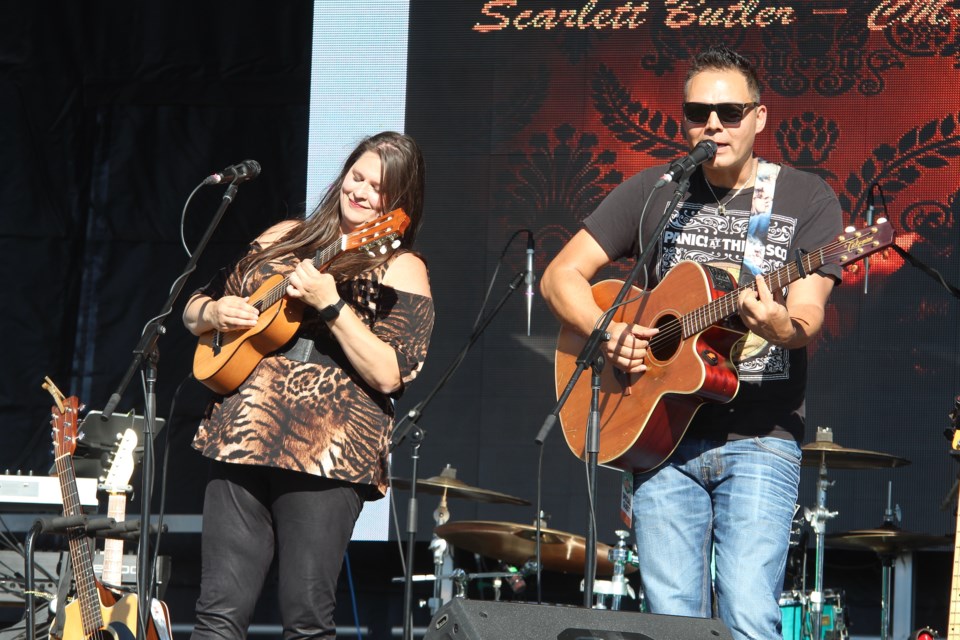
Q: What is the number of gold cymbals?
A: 4